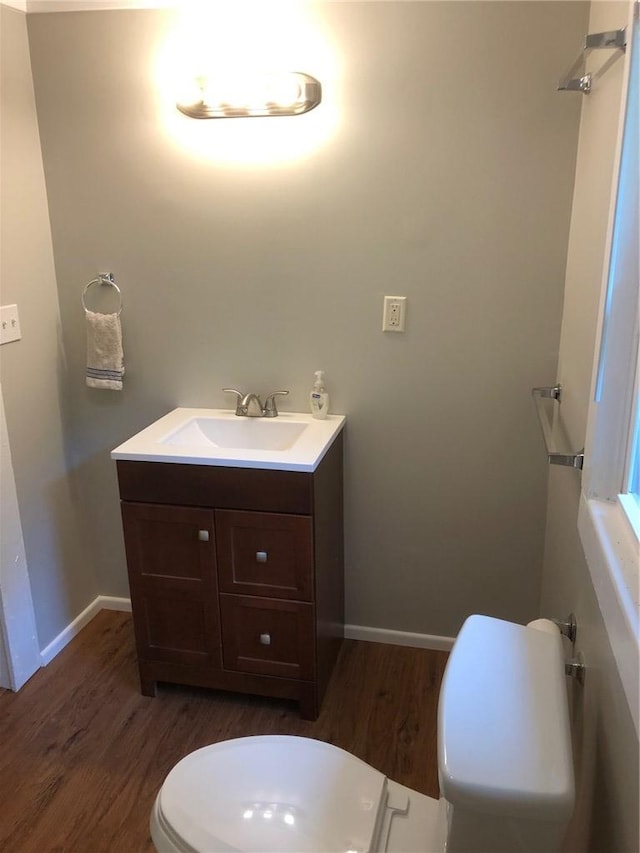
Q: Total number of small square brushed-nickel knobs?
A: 3